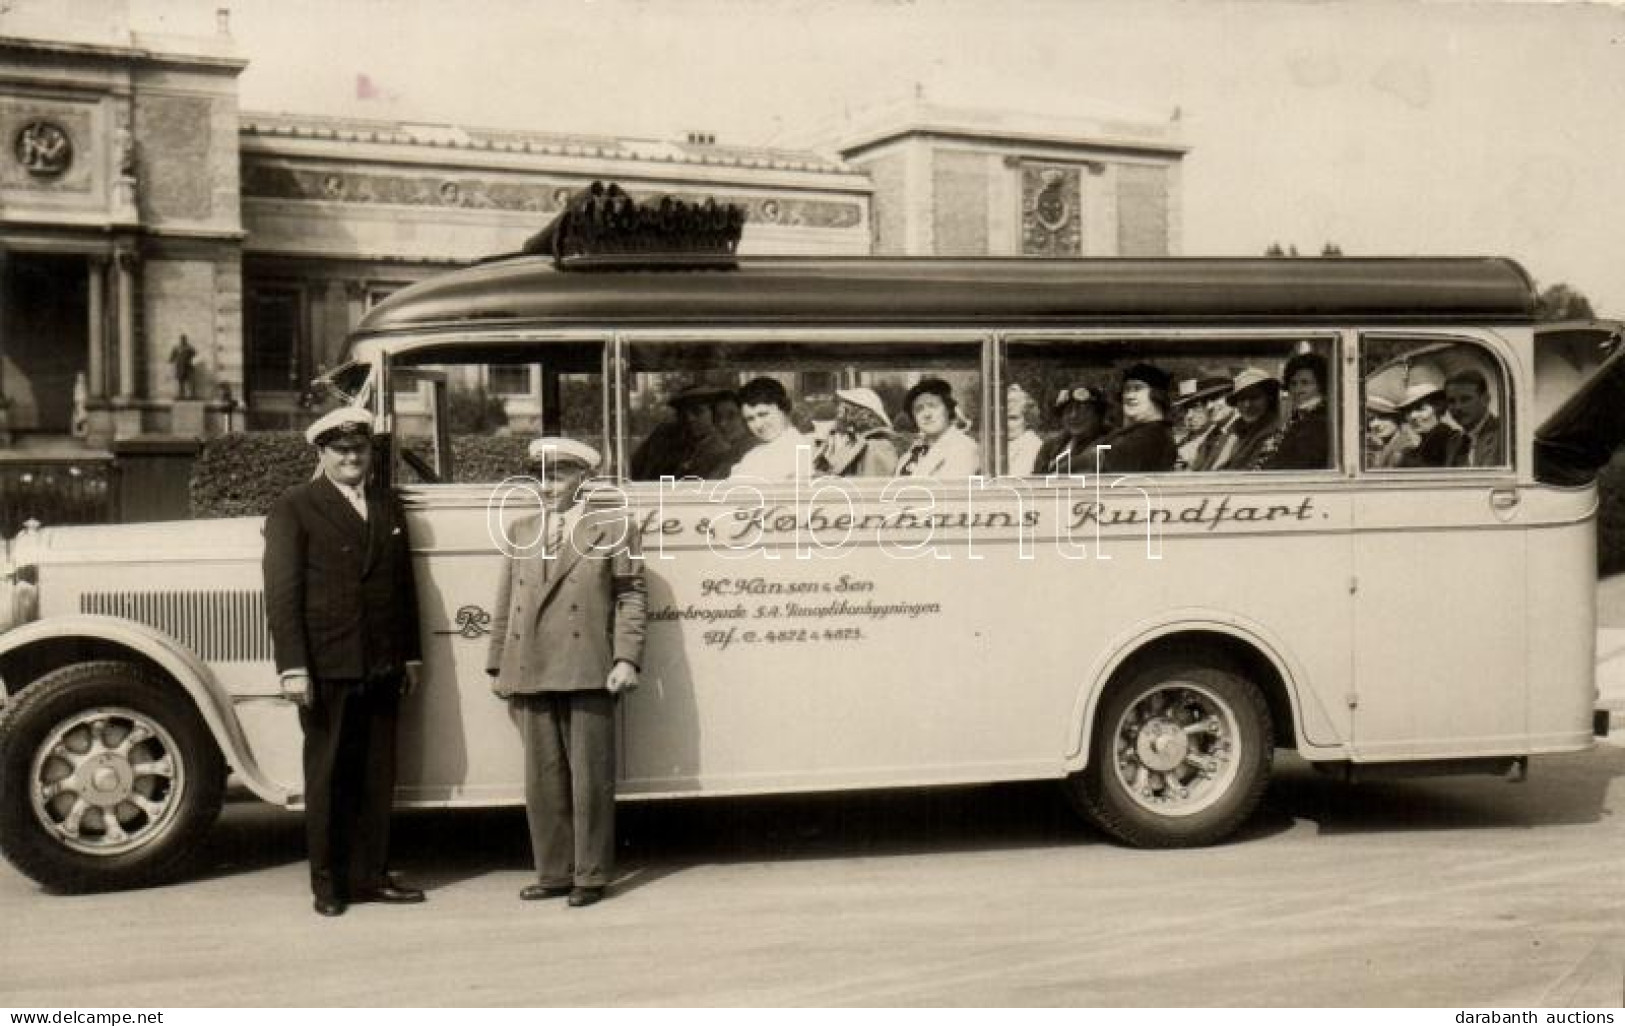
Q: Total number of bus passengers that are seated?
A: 15